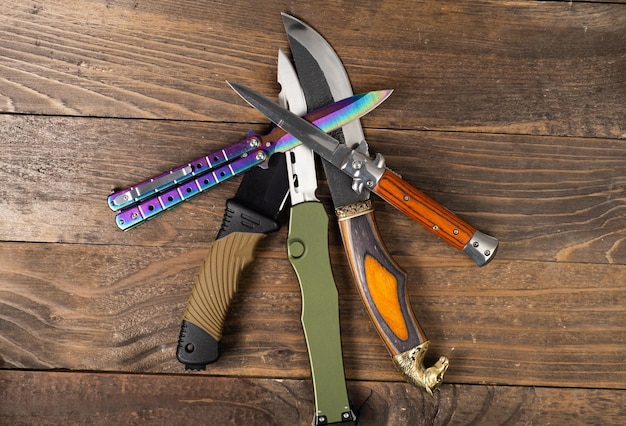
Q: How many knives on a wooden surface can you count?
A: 5